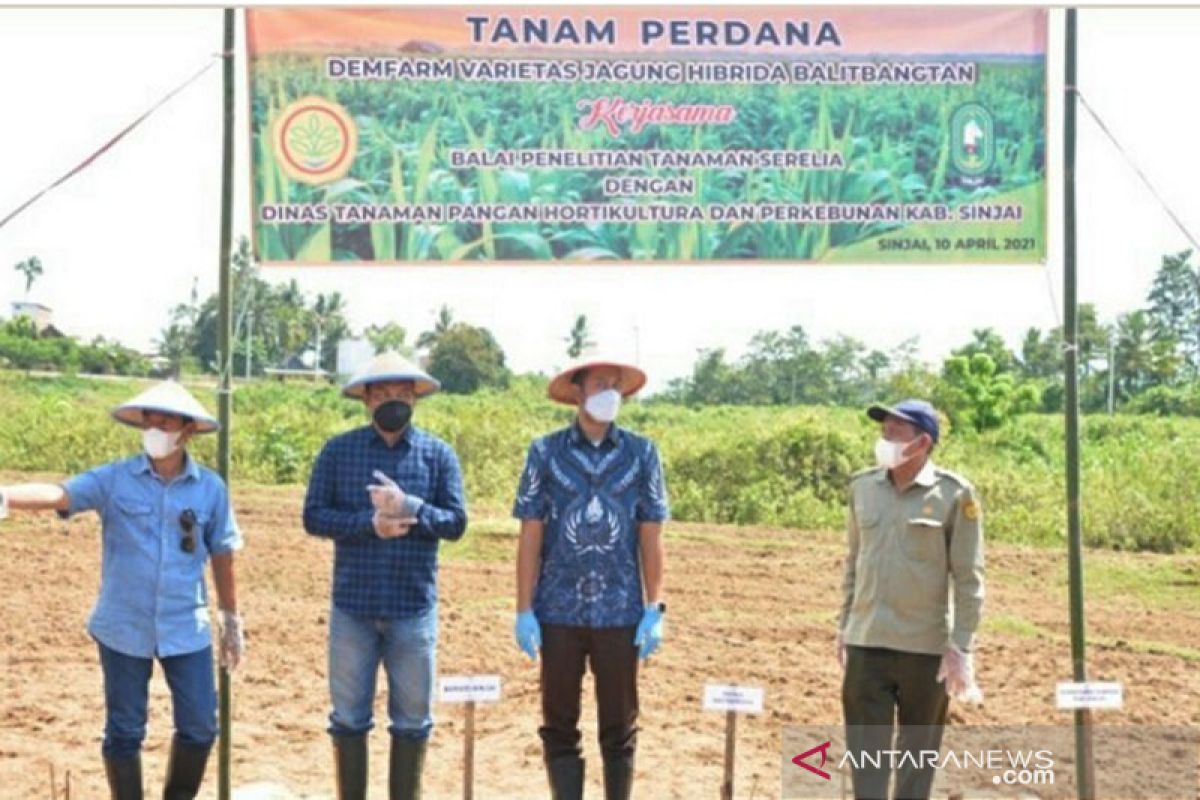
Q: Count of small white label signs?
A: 3